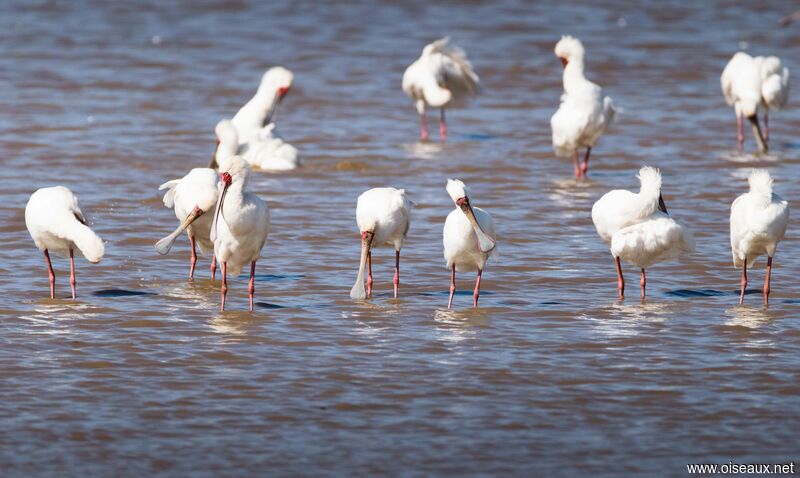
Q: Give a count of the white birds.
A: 12